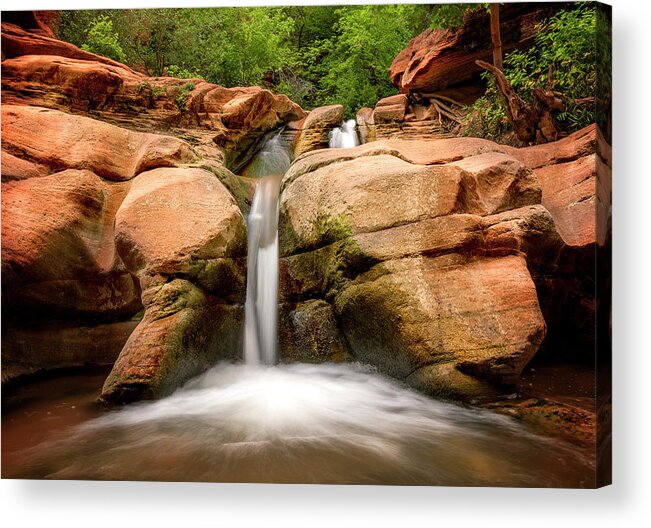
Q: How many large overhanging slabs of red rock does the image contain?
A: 1